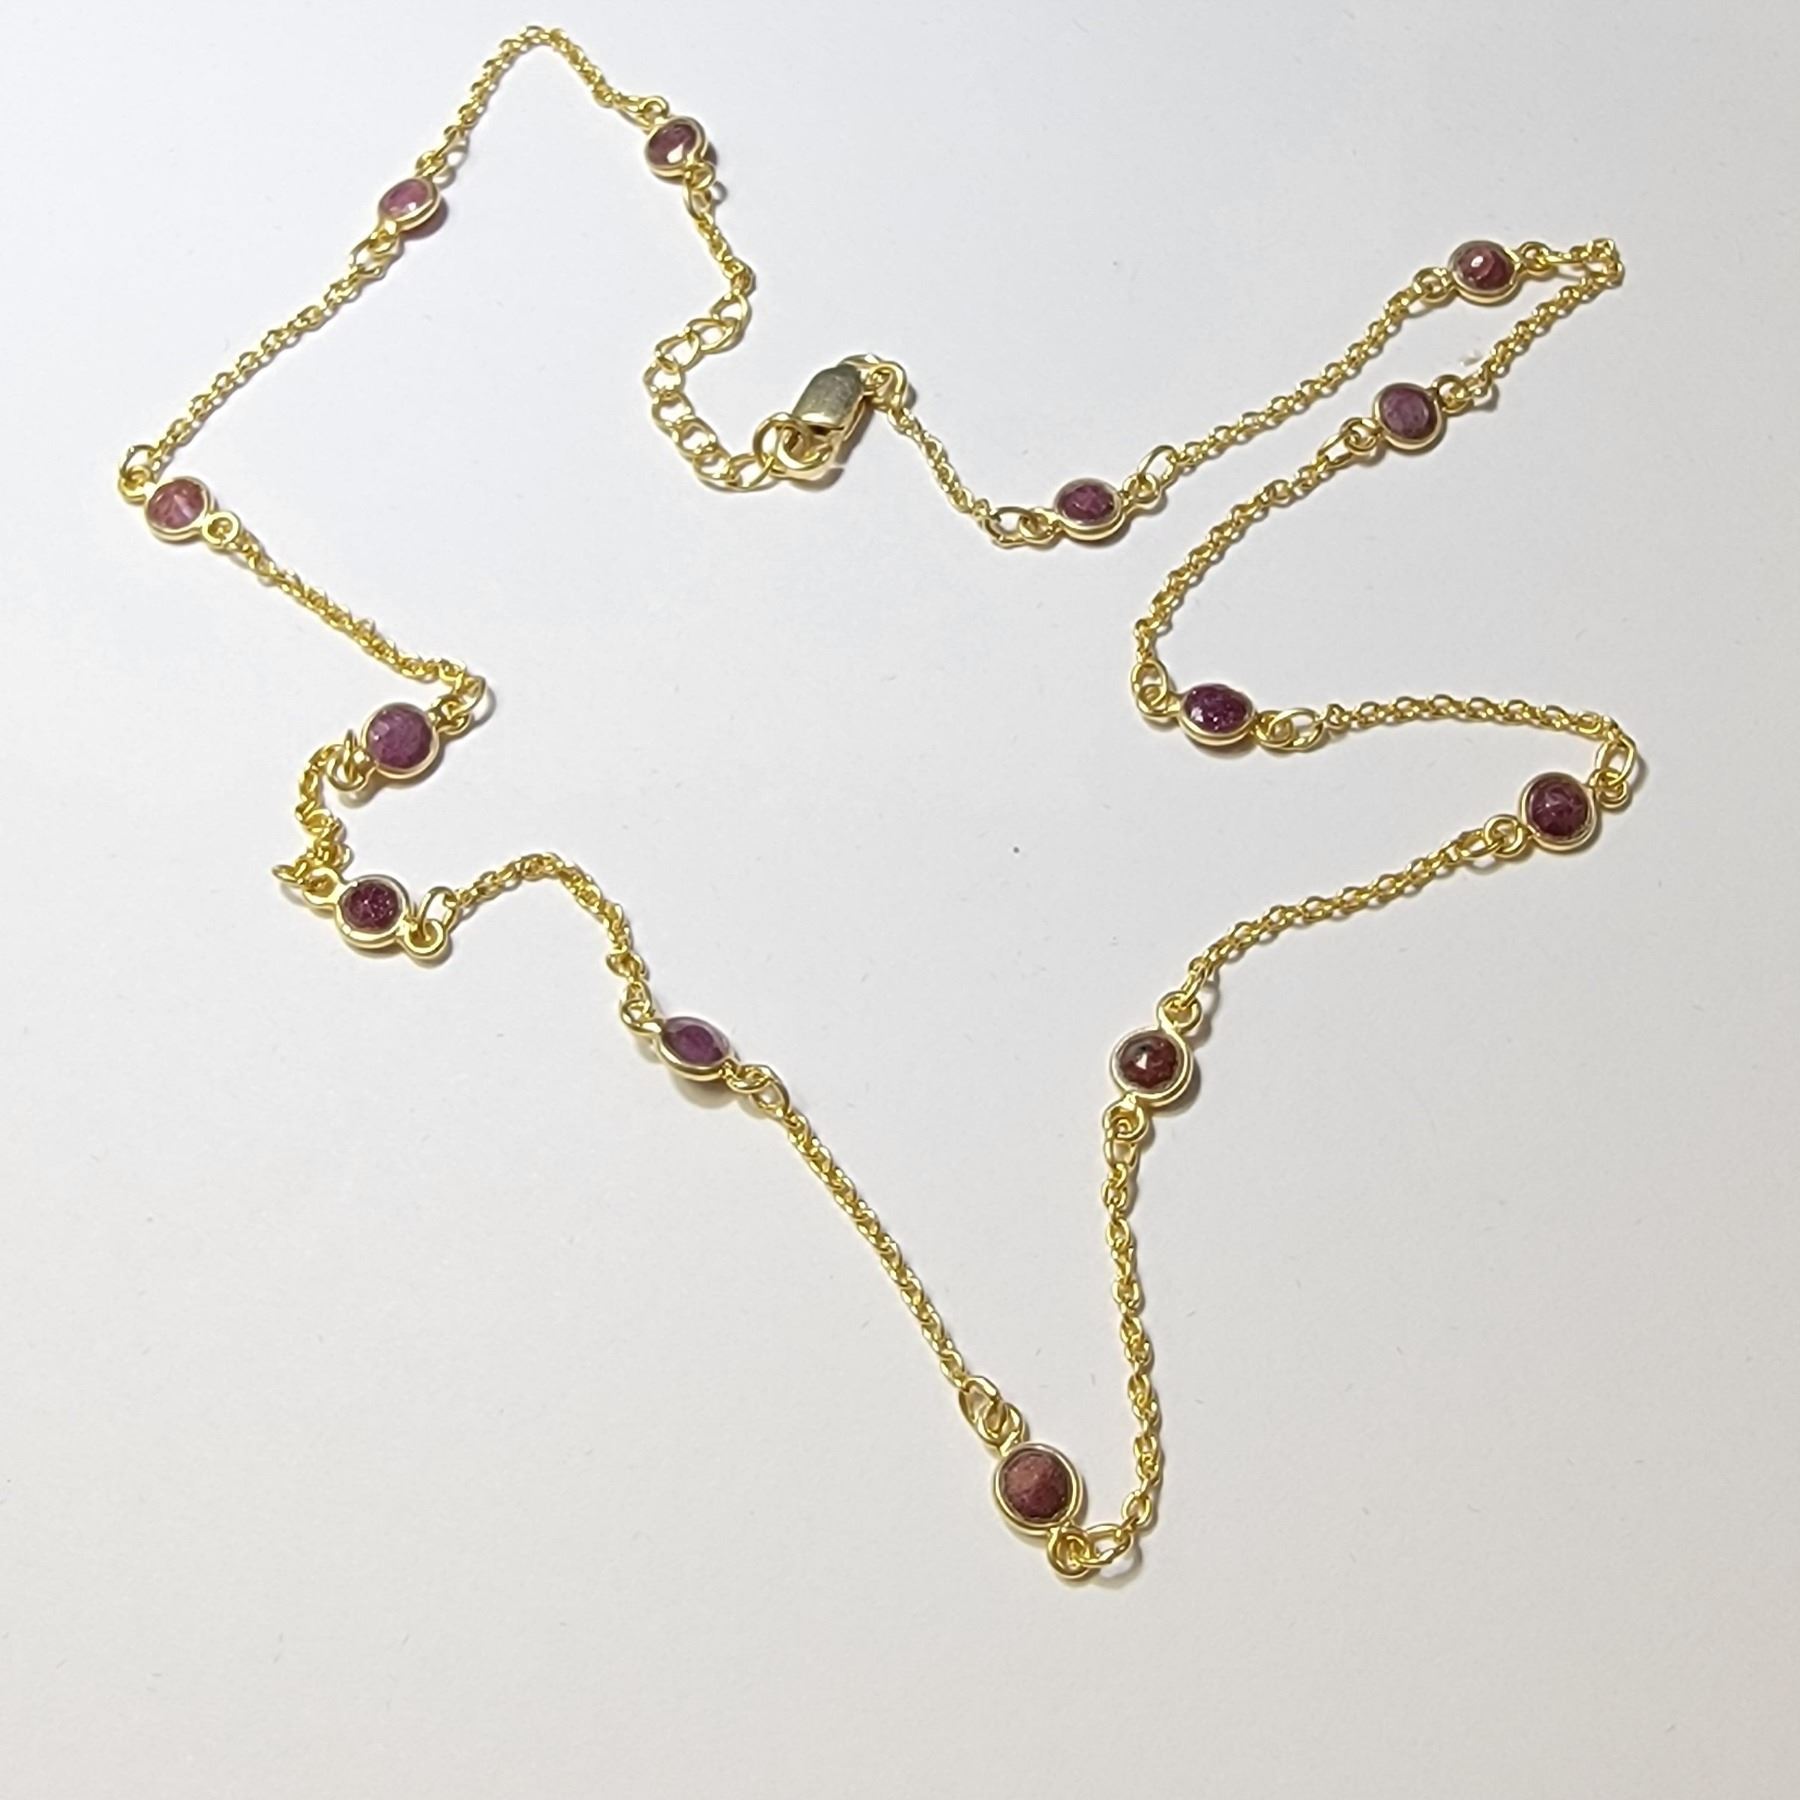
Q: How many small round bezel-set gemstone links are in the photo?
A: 13